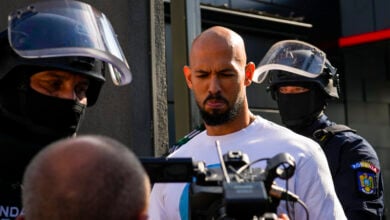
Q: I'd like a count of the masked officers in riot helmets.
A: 2